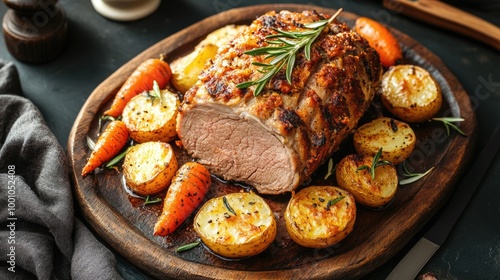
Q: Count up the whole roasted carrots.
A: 4